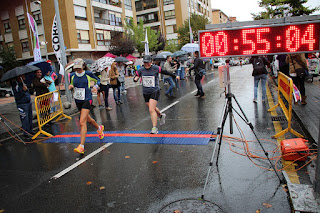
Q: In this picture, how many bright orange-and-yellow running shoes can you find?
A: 2